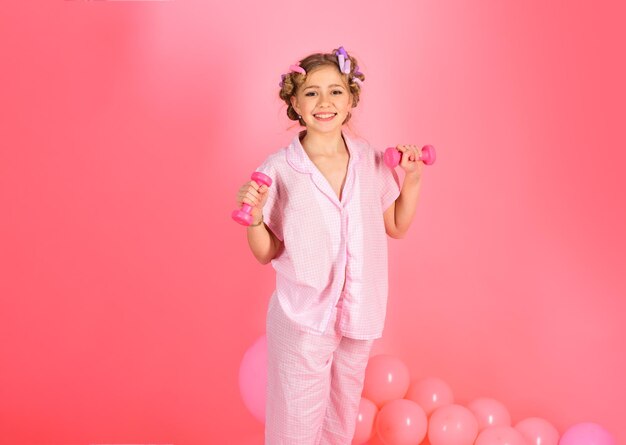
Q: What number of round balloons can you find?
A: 10